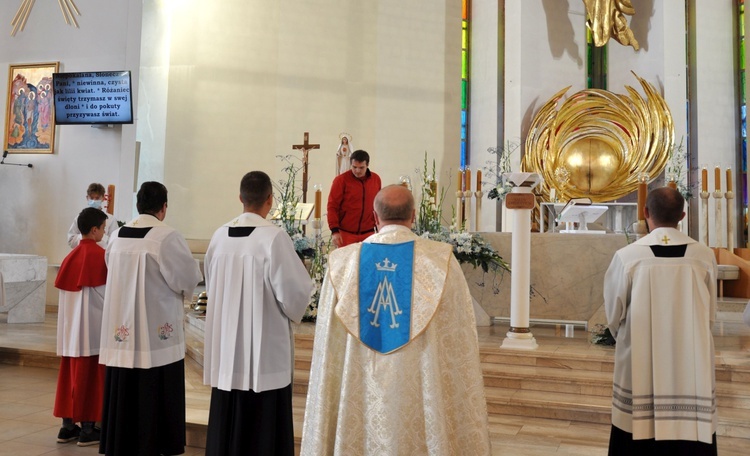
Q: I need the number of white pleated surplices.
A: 4